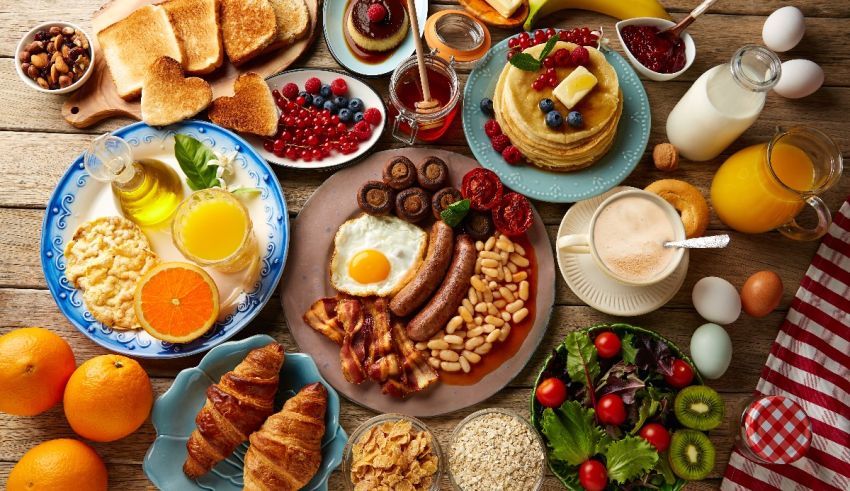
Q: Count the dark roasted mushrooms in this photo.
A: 6